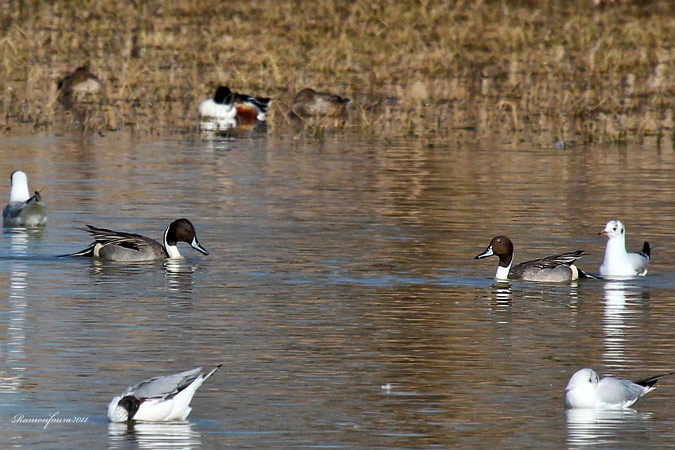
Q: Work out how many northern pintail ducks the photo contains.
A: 2